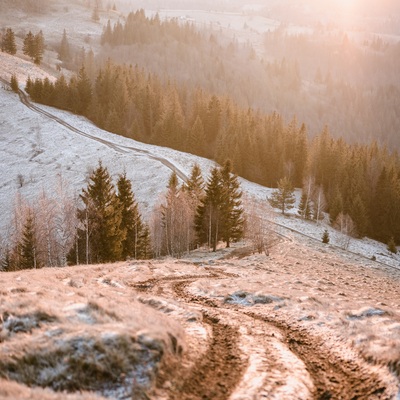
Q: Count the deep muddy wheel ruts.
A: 2